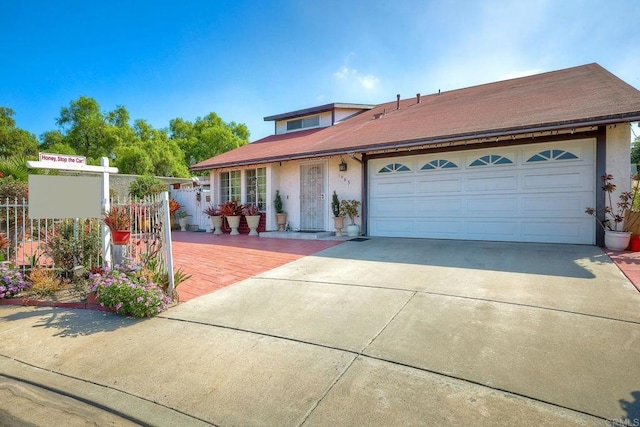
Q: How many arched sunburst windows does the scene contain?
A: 4